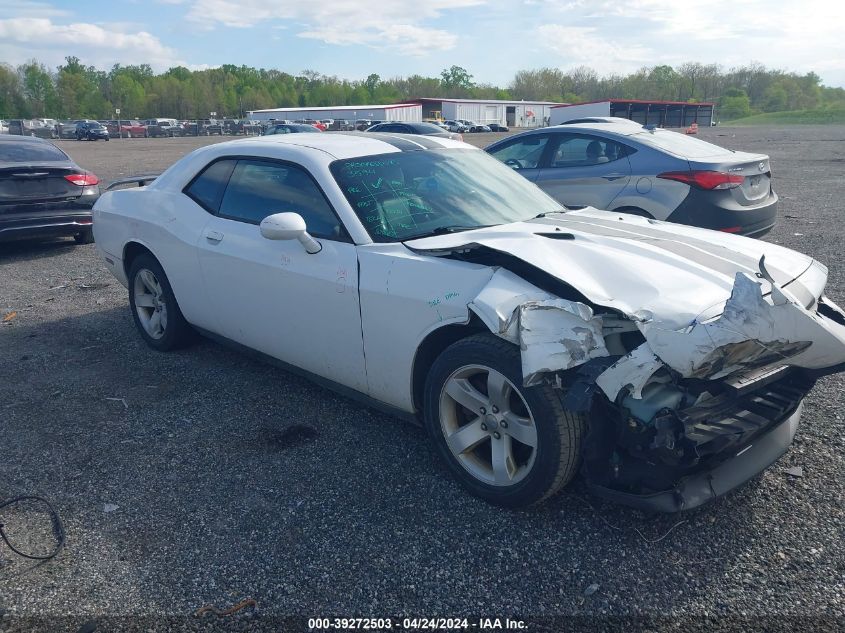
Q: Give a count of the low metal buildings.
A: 3